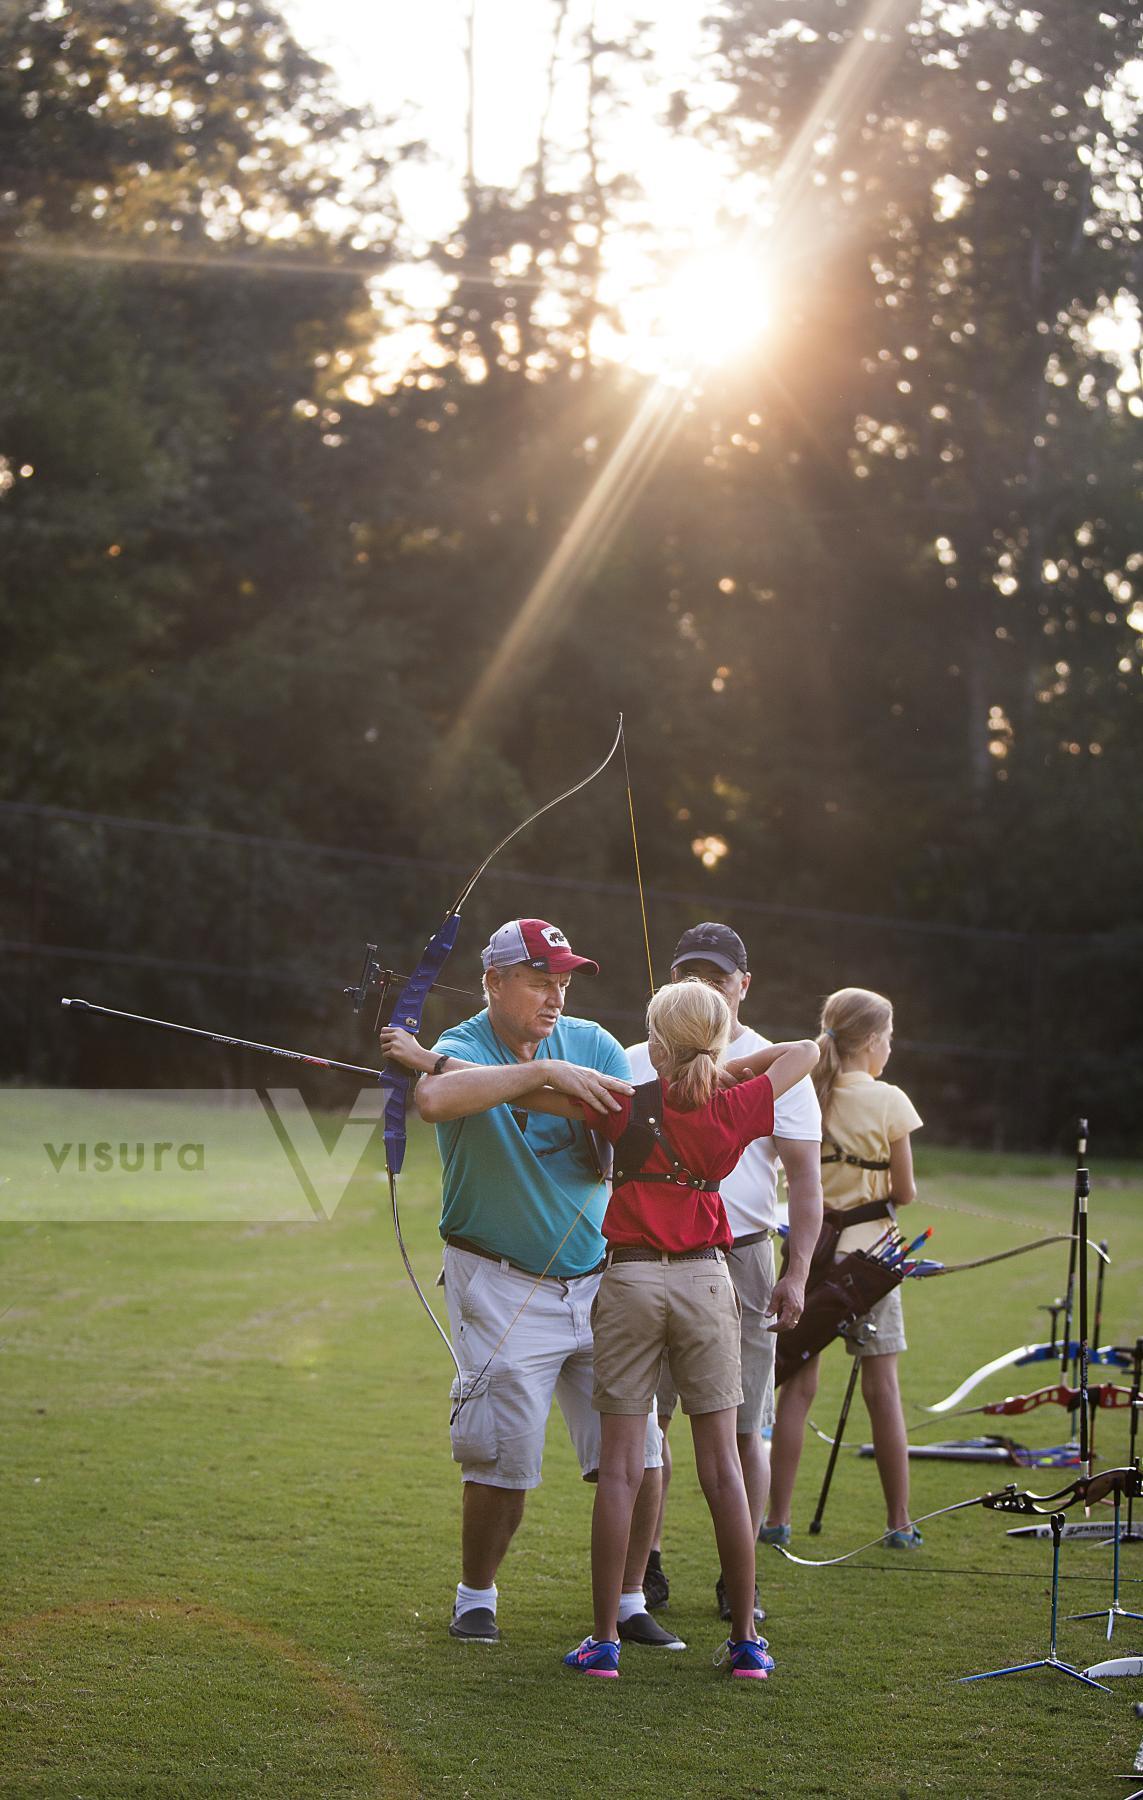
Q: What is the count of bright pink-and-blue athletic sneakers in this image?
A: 2